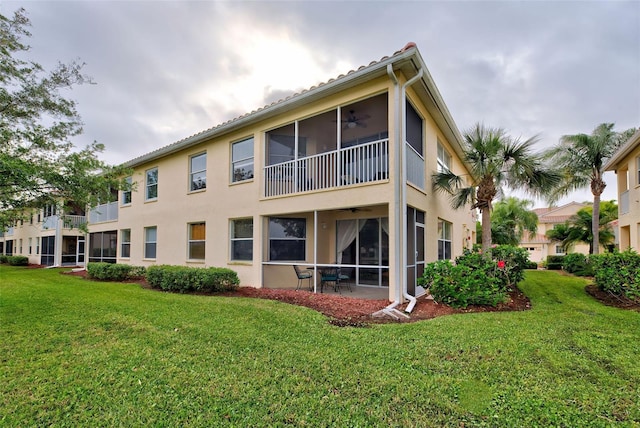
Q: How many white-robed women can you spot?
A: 0